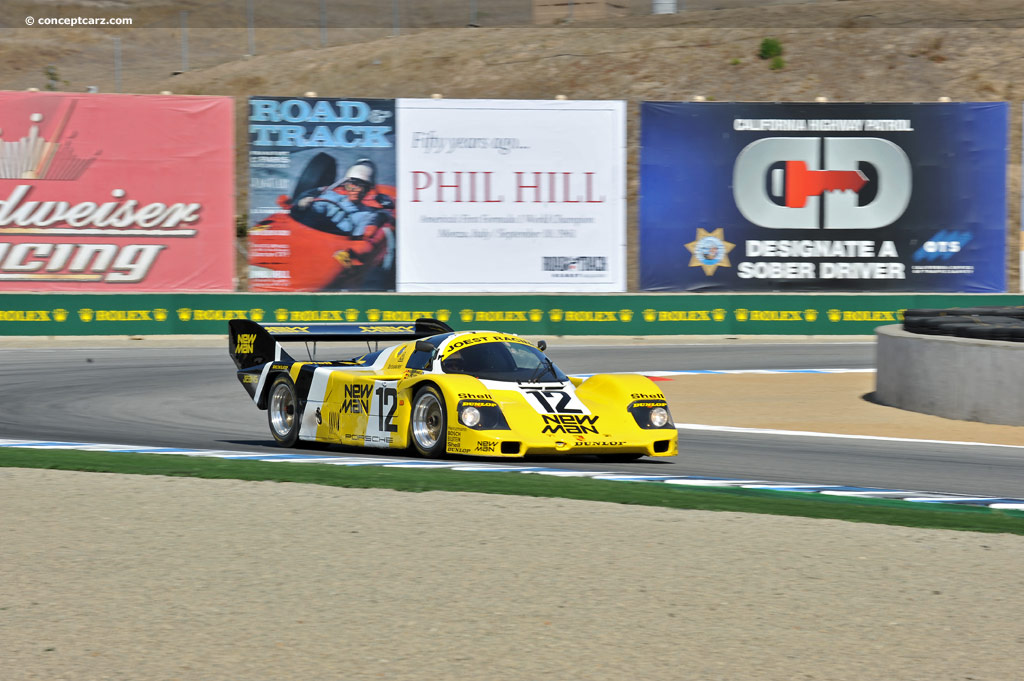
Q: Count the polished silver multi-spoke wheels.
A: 2